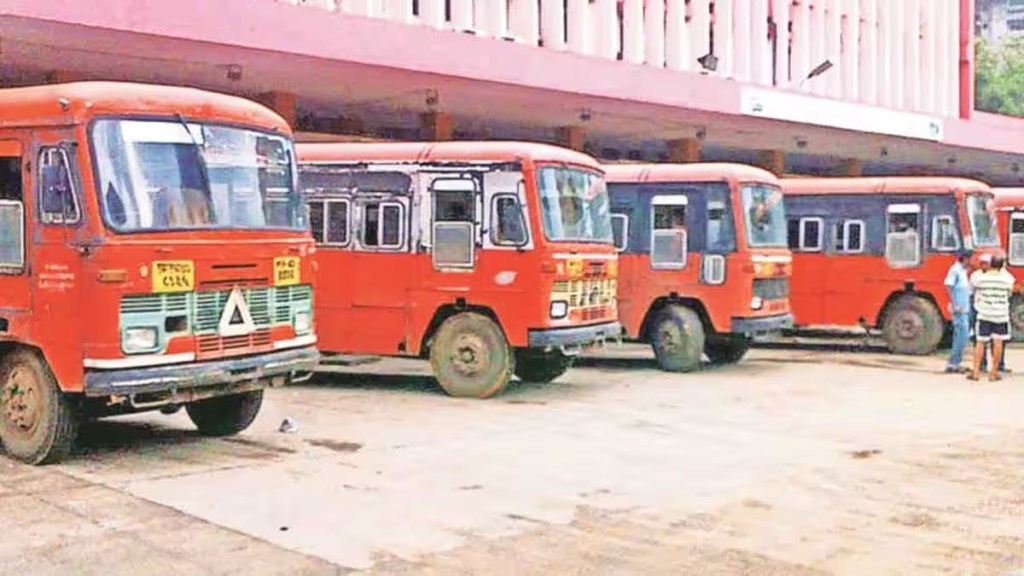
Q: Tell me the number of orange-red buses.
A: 5